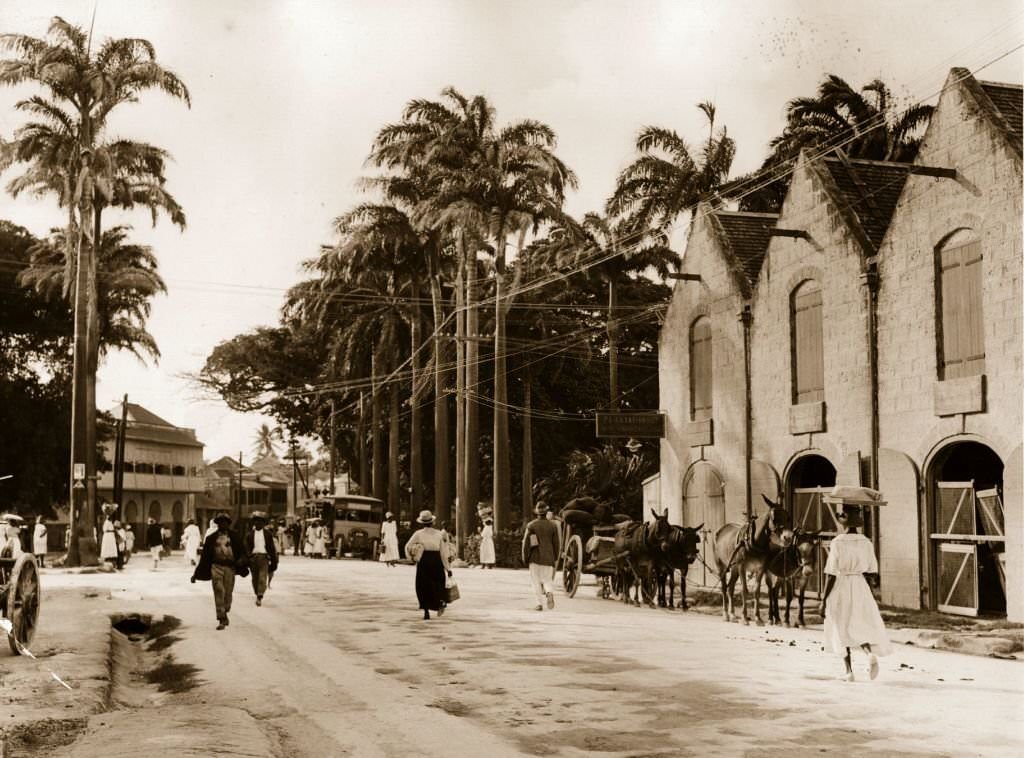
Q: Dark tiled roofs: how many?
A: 3